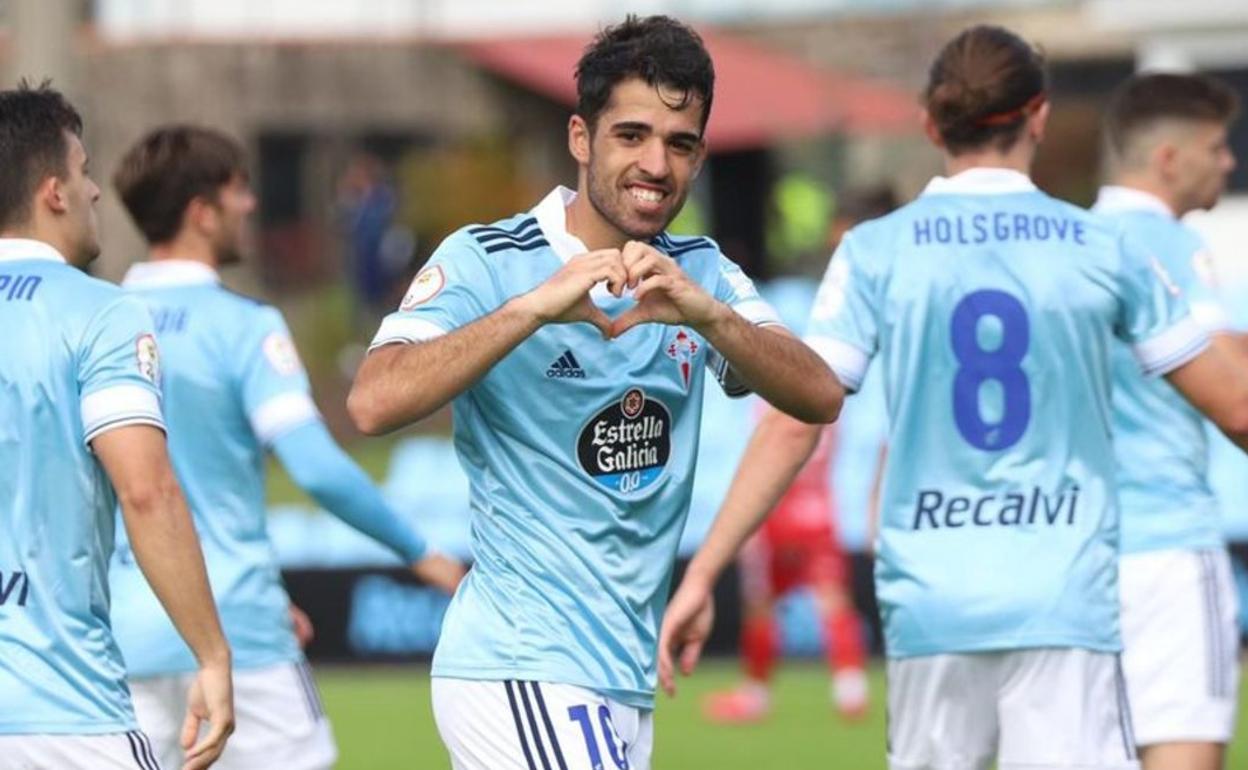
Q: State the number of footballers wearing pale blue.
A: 5